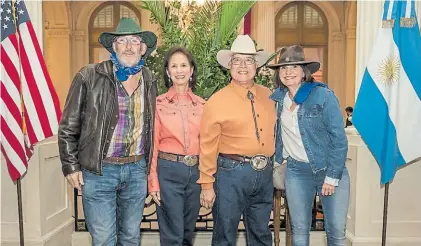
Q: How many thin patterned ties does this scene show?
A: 1